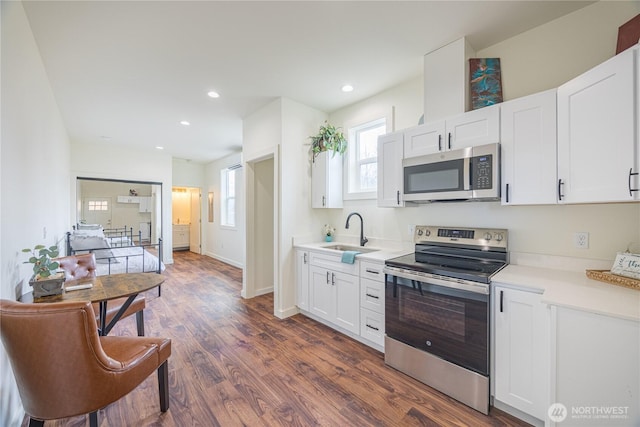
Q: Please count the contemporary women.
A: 0